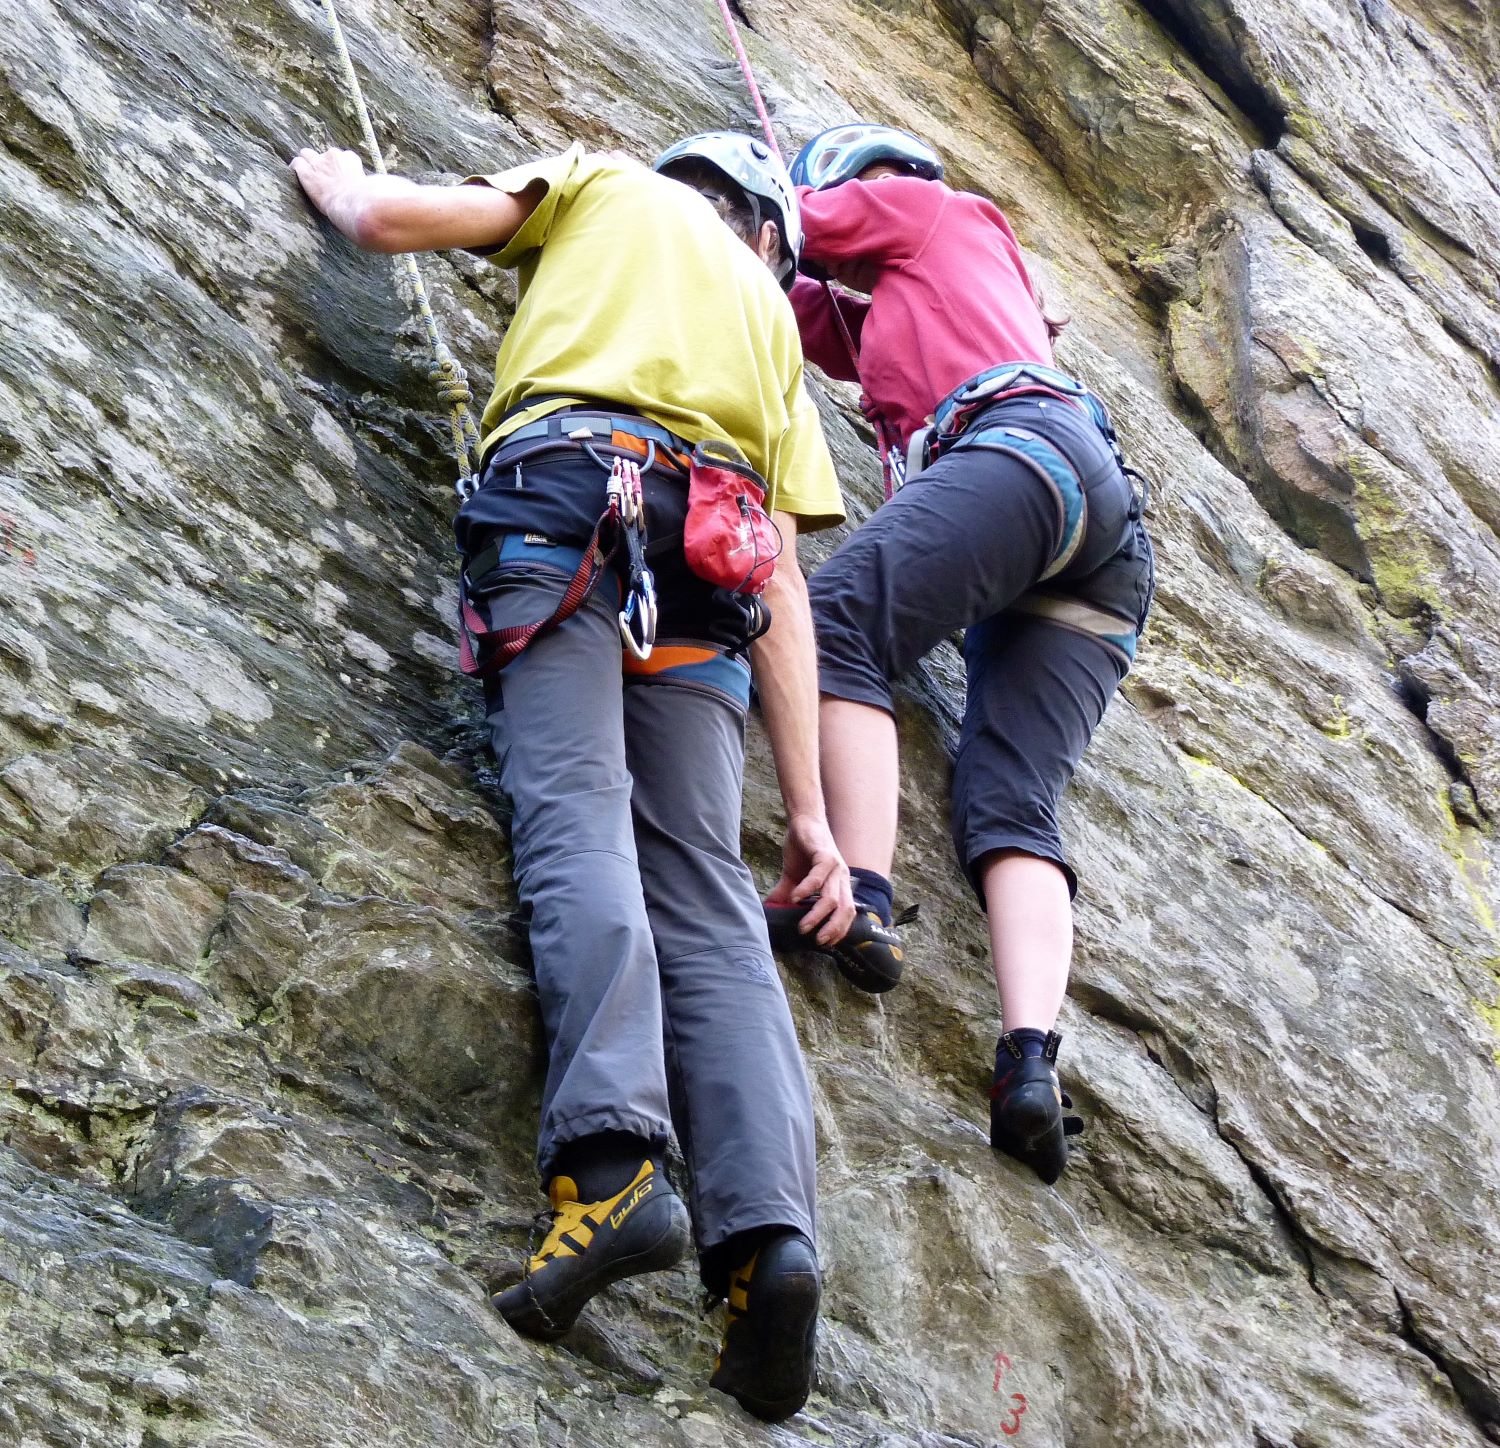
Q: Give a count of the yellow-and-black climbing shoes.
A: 2